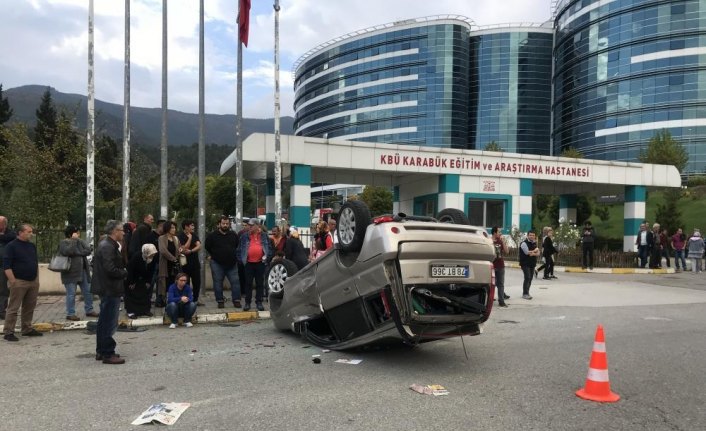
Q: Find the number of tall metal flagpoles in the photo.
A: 6